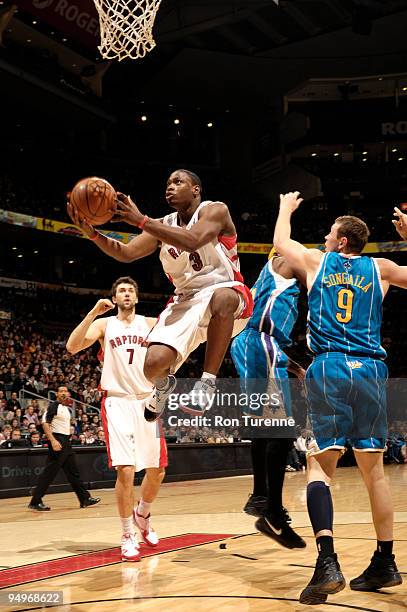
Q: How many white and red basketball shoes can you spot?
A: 2